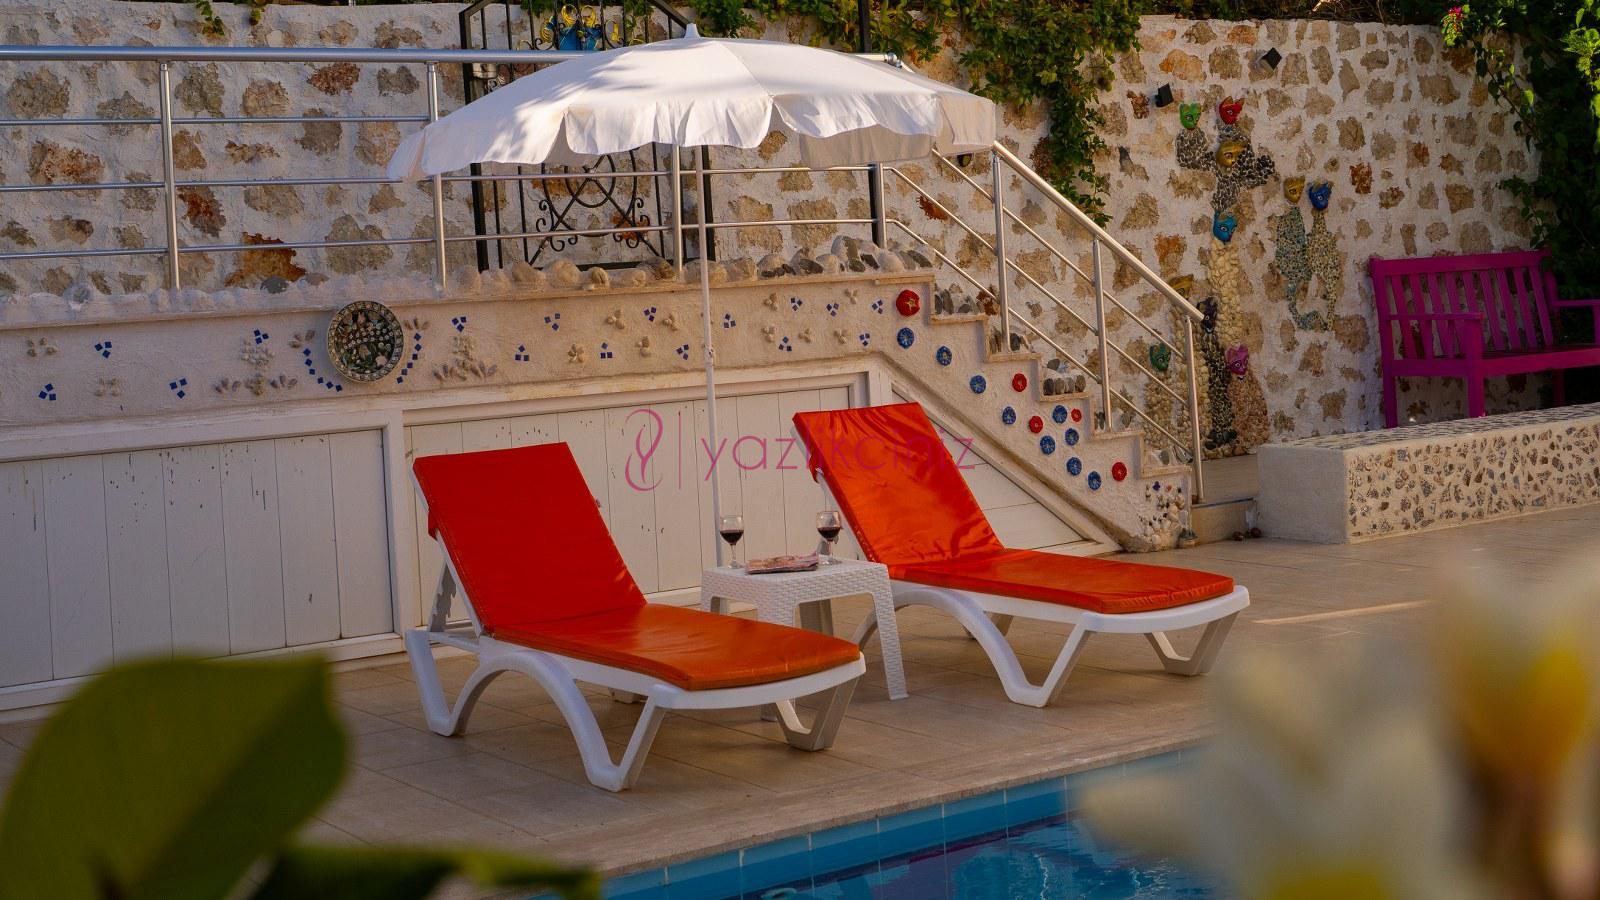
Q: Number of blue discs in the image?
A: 9